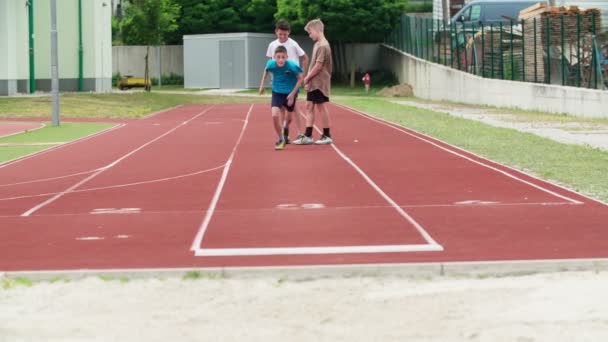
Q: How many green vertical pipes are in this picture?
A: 2